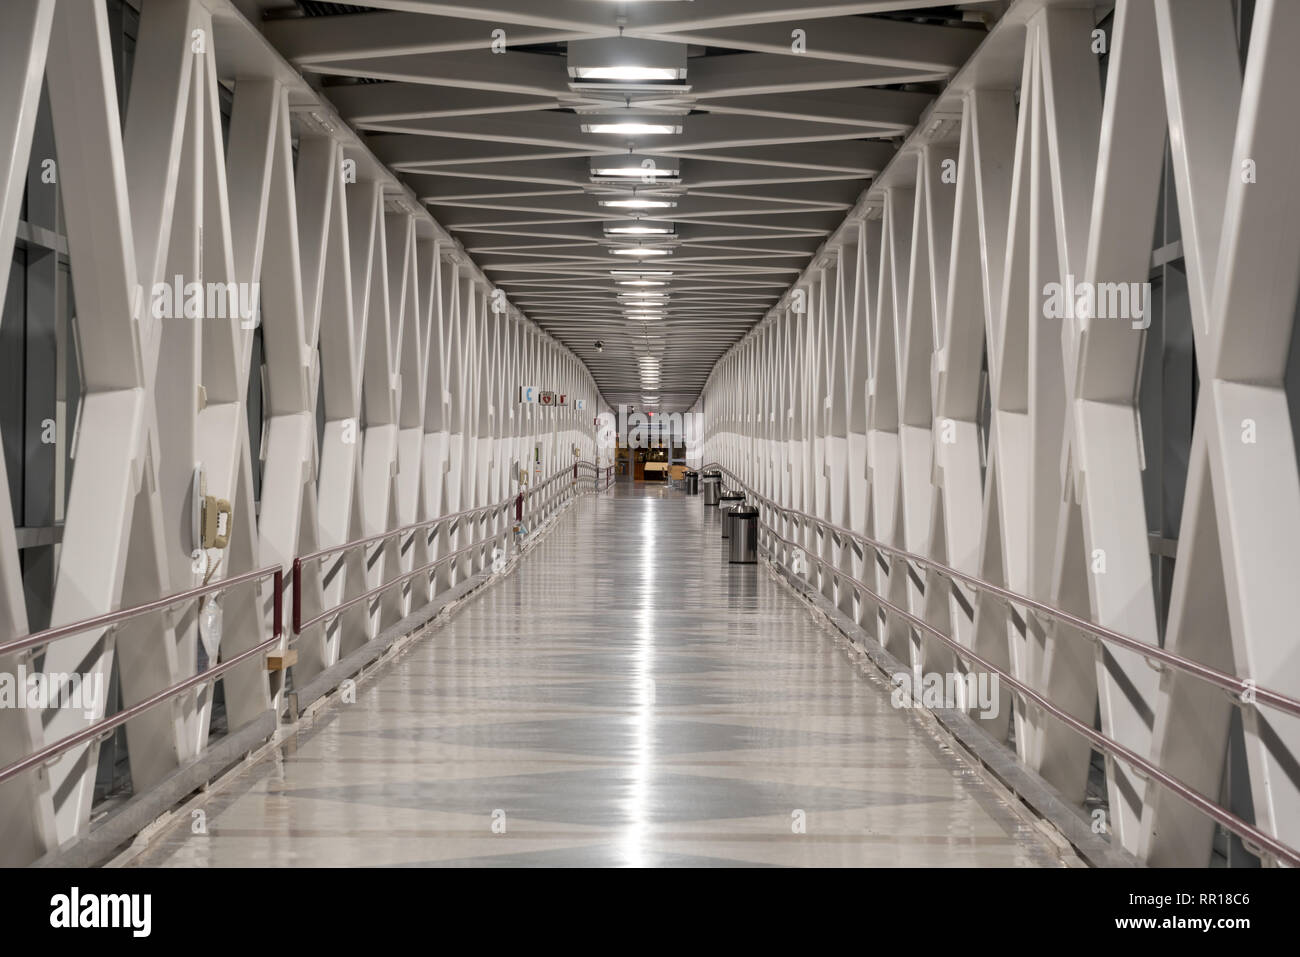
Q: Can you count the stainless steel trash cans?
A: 4